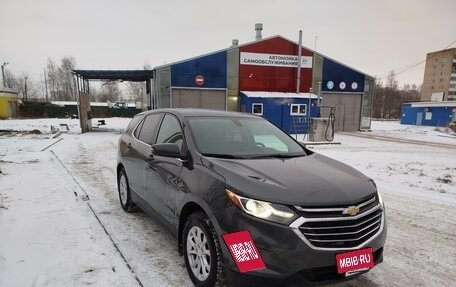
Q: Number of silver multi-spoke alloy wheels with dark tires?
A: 2